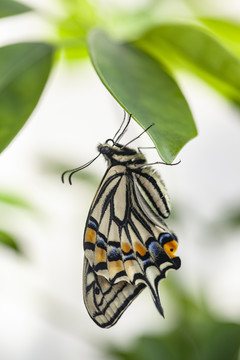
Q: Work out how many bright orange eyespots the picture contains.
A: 1